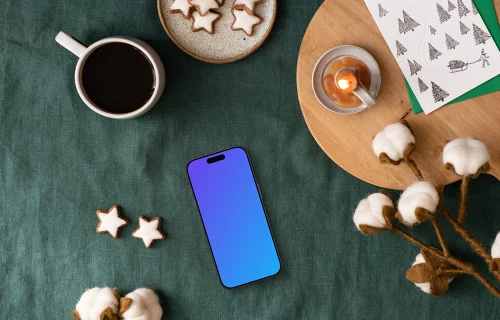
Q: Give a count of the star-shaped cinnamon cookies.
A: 7